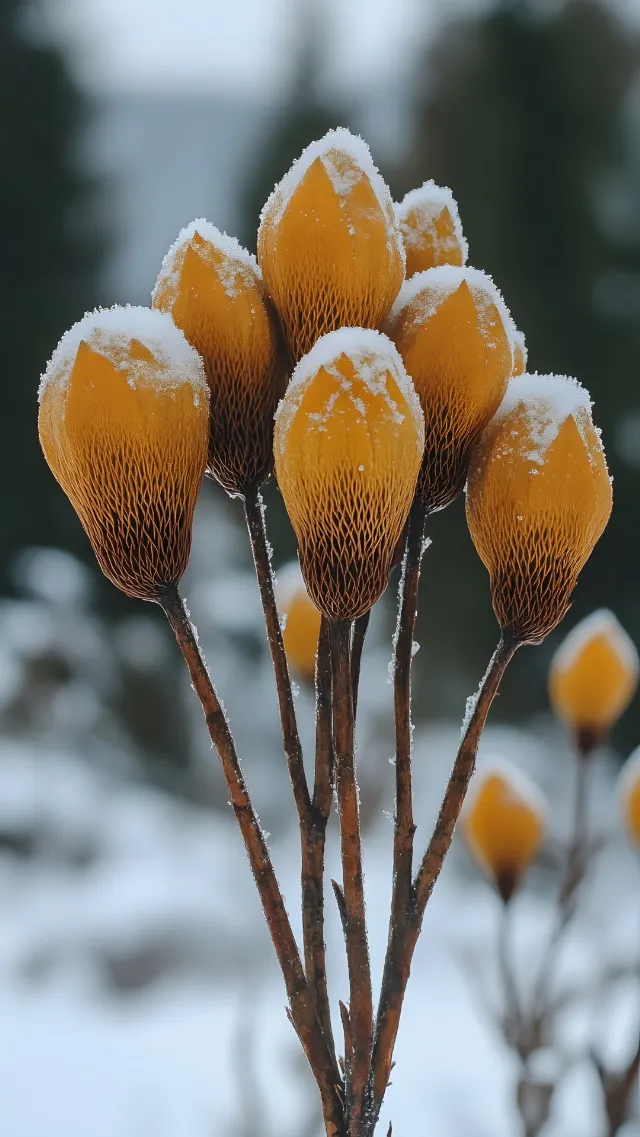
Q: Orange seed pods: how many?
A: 12